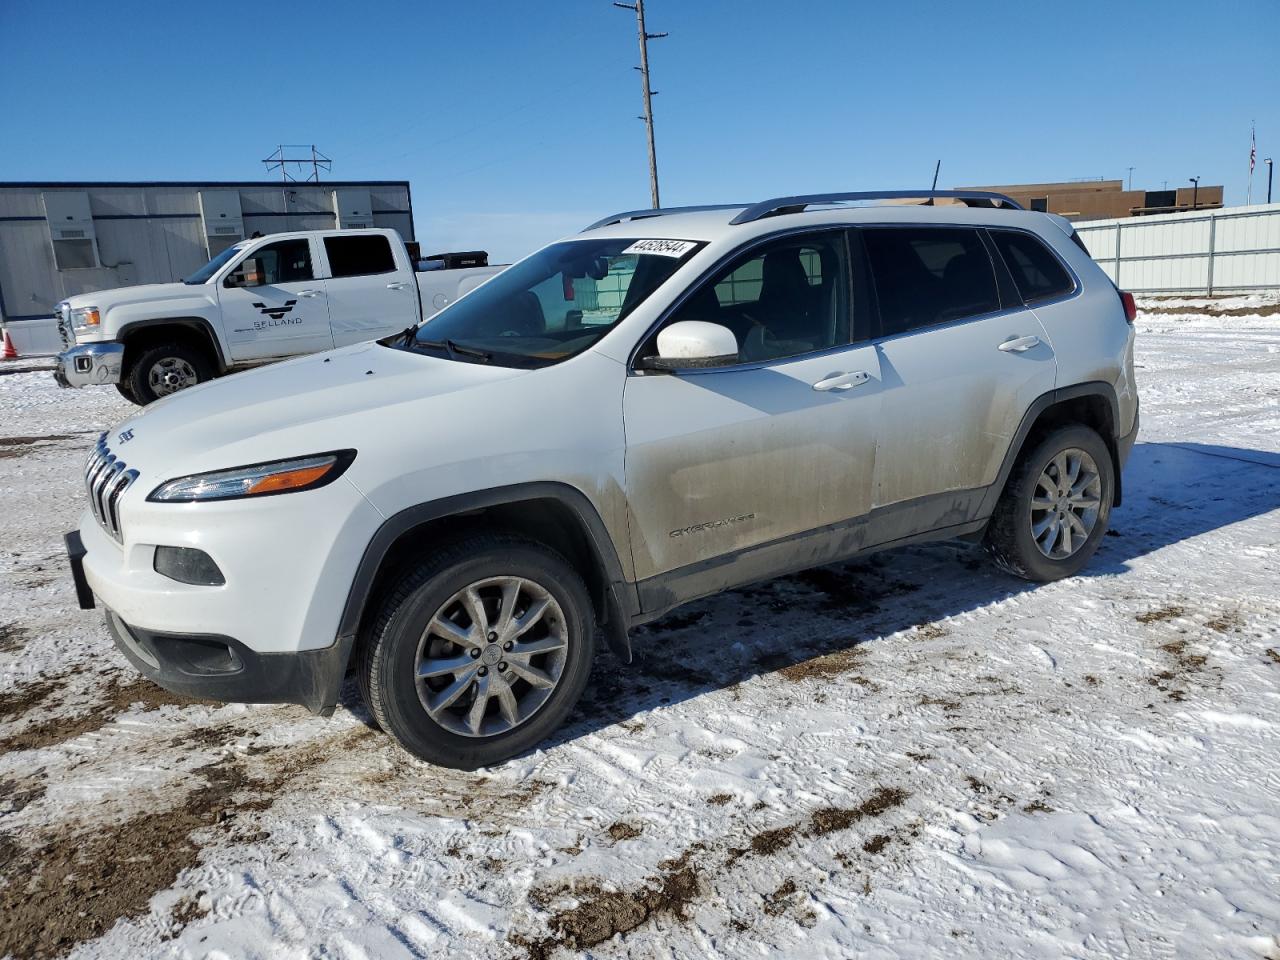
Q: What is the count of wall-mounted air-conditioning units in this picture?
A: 3